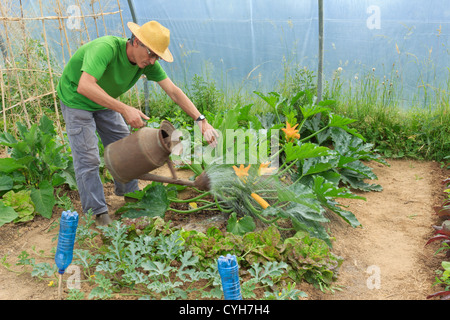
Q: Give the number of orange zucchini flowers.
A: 3